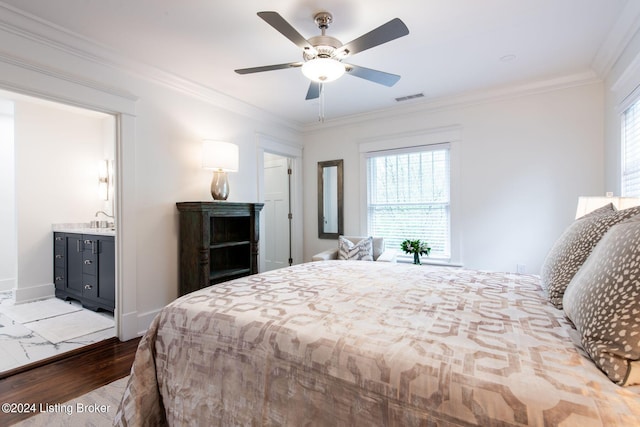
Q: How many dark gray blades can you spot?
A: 5